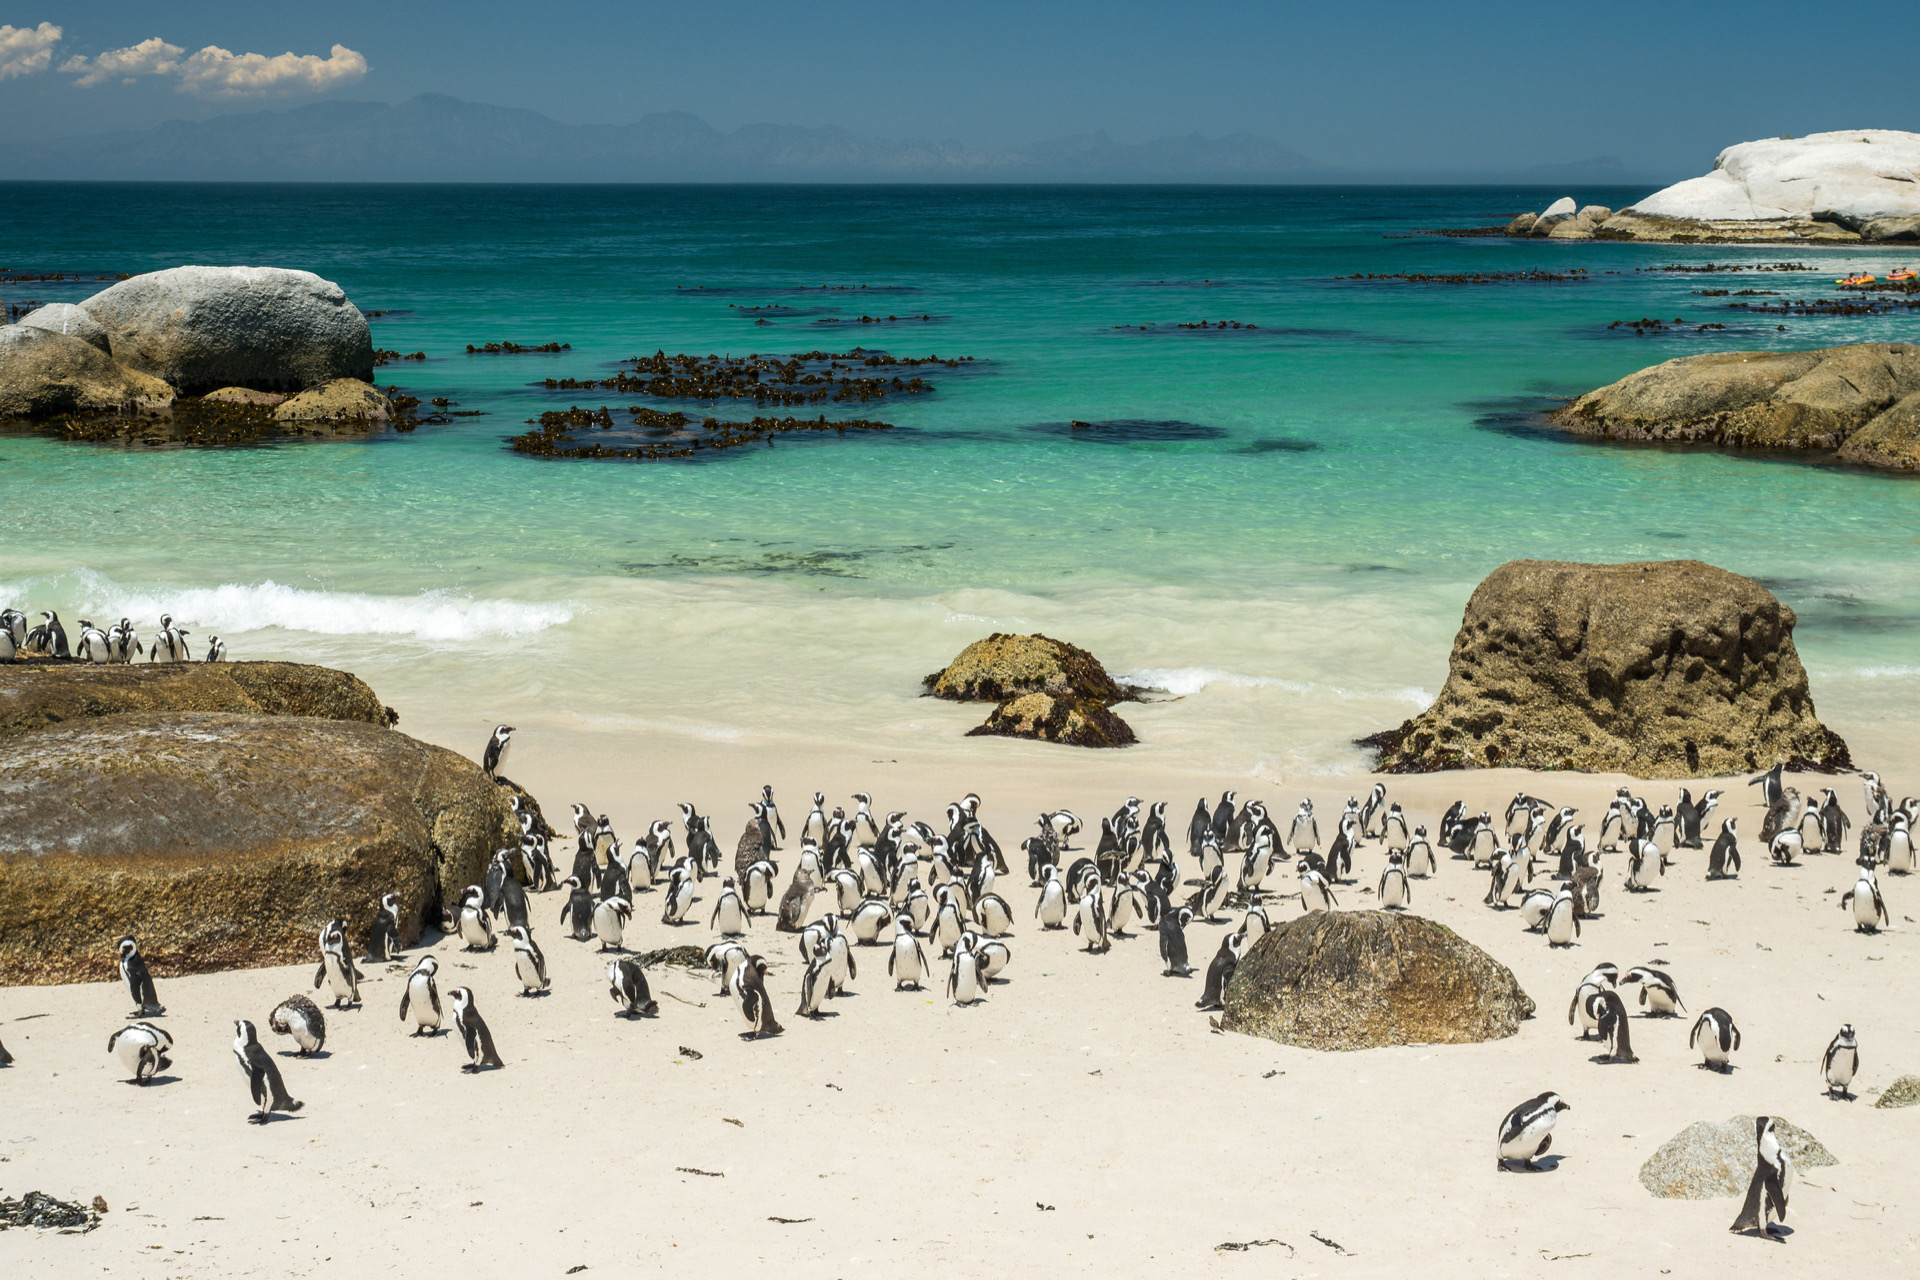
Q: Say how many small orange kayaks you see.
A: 2